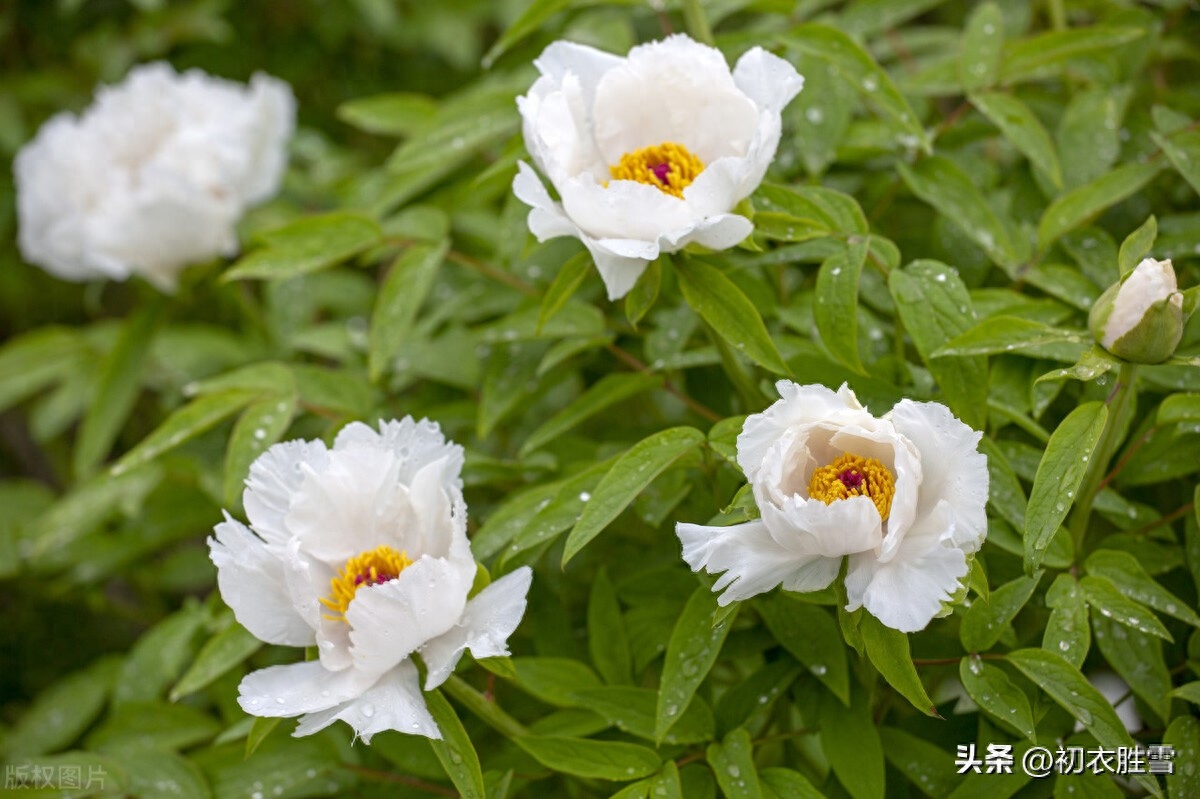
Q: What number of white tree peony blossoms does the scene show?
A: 4